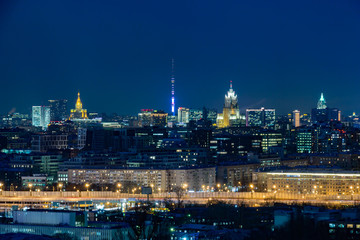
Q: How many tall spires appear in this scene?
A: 4